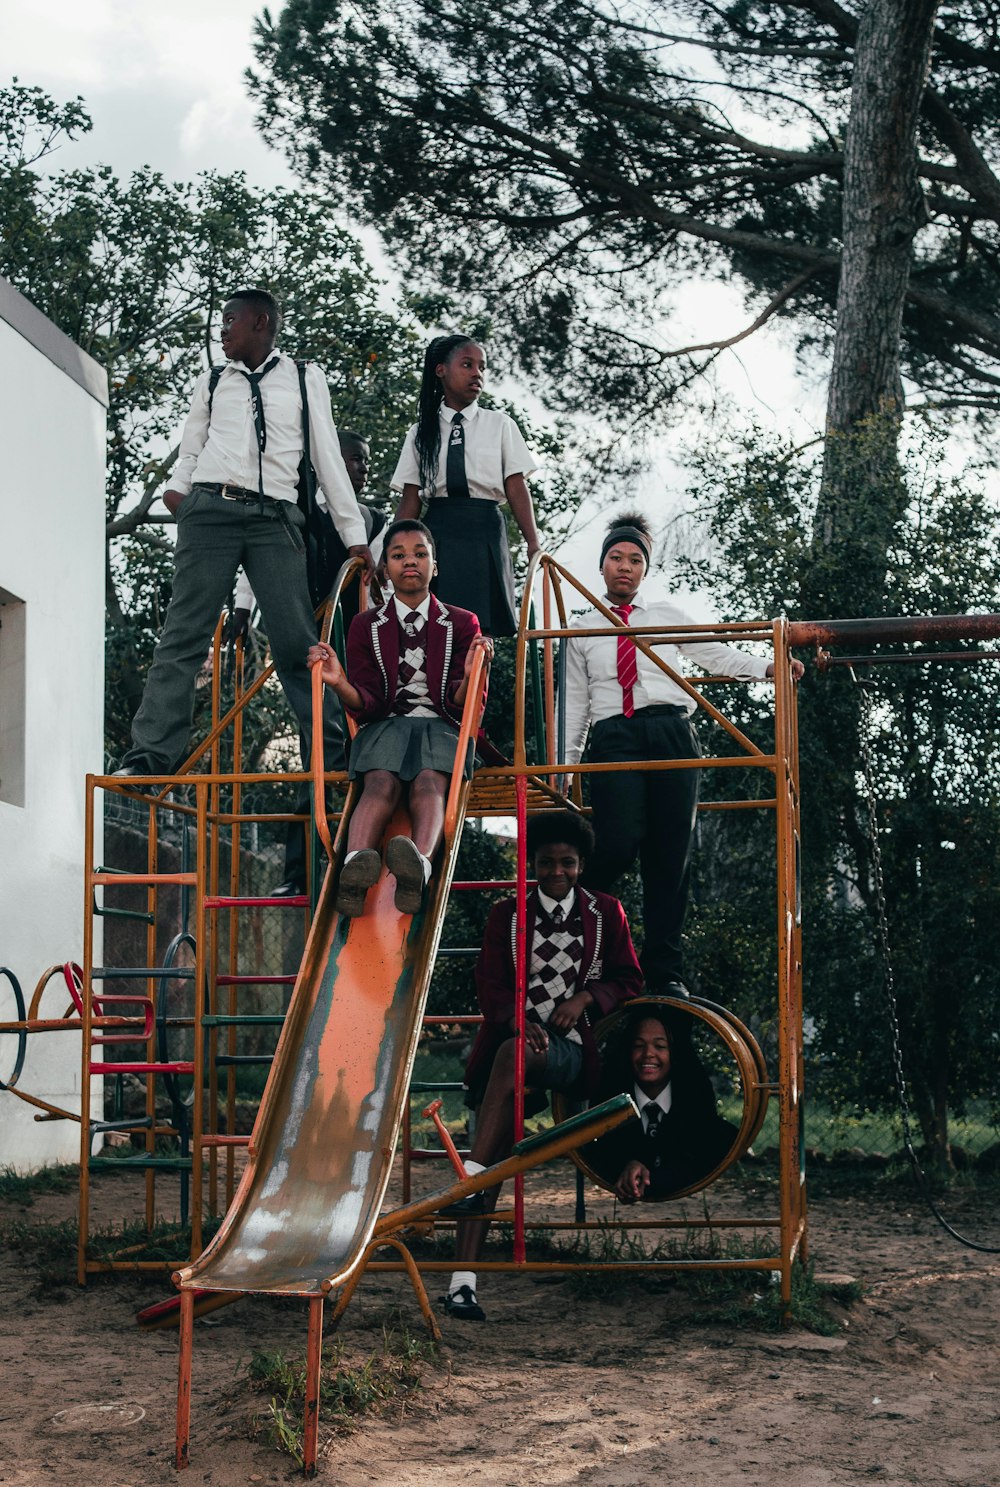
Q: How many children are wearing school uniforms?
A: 7